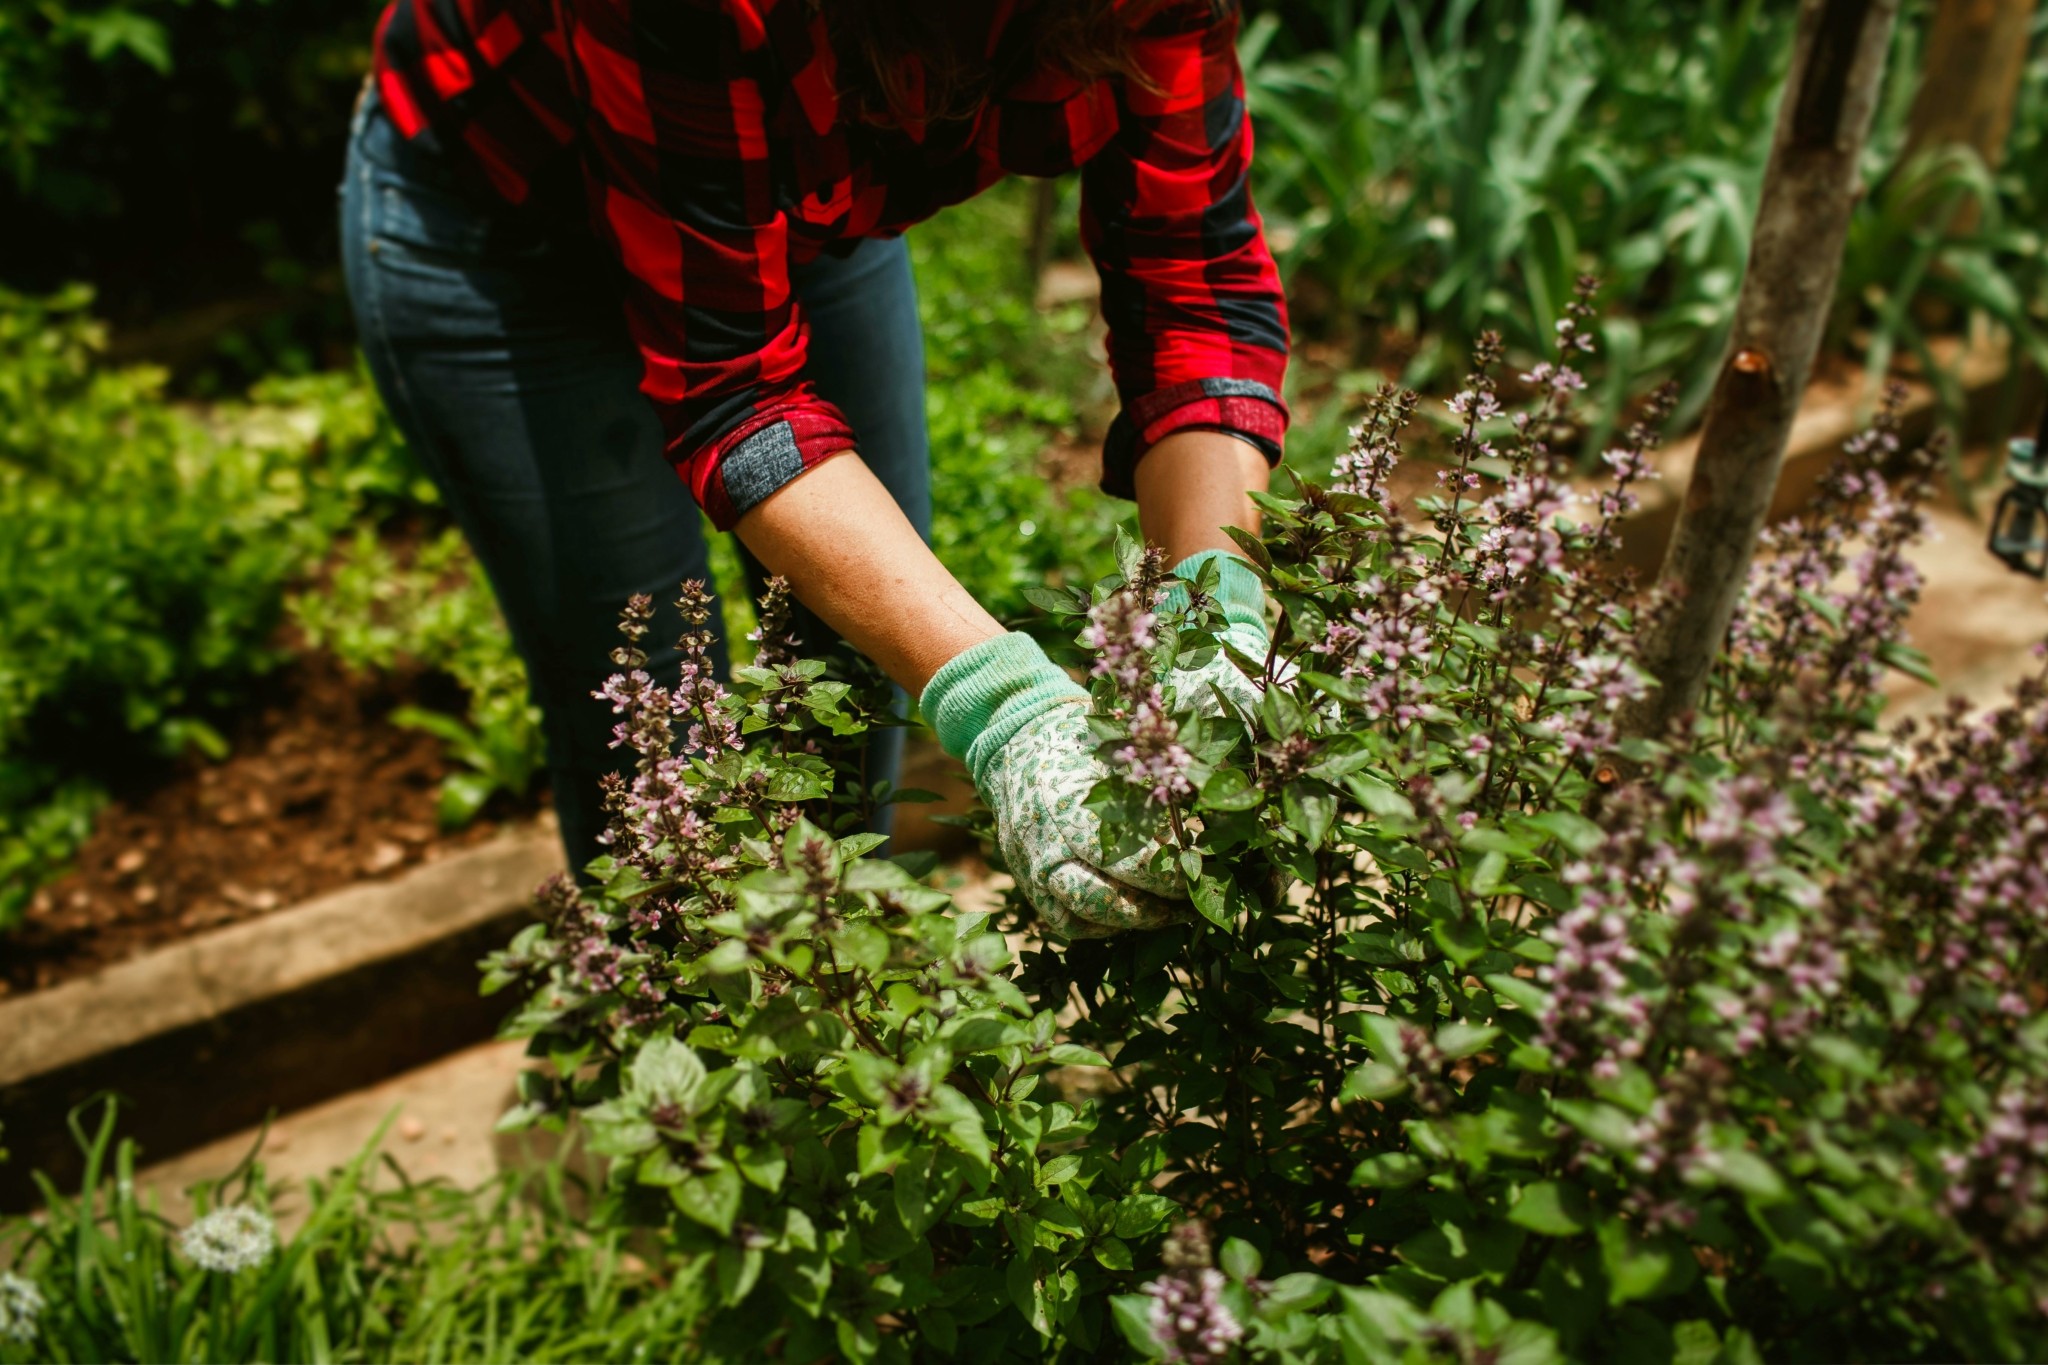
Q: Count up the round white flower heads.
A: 2